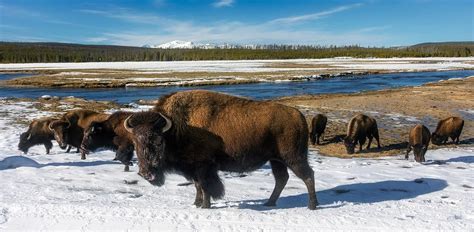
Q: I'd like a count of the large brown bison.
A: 8